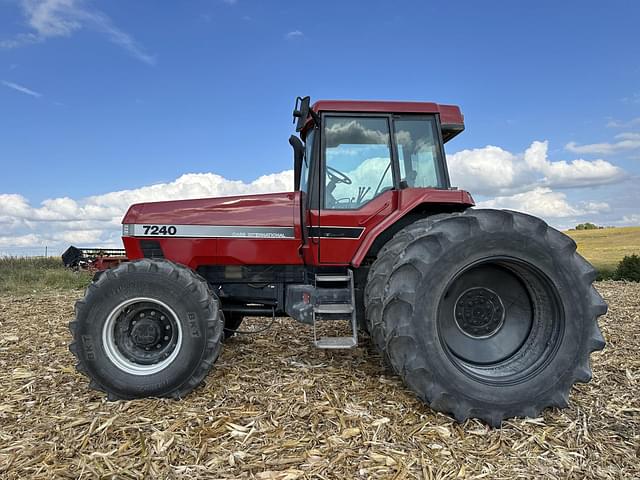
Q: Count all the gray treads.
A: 3